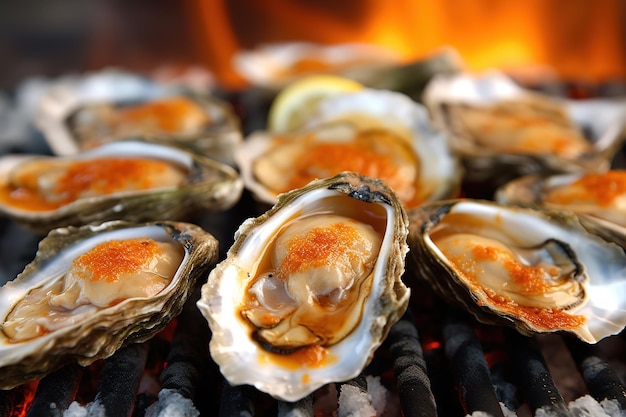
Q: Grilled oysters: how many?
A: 9